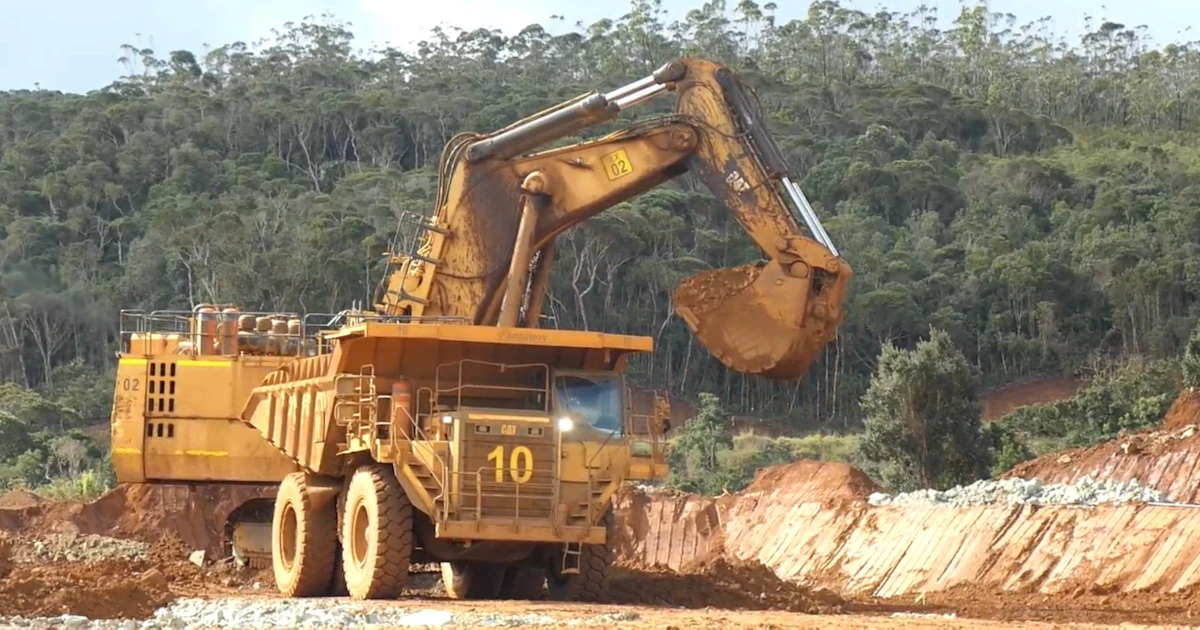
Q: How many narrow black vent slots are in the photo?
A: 12